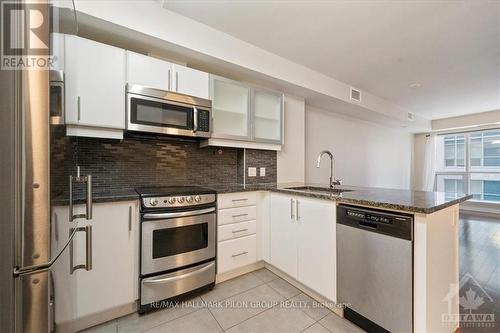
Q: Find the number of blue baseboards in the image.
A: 0